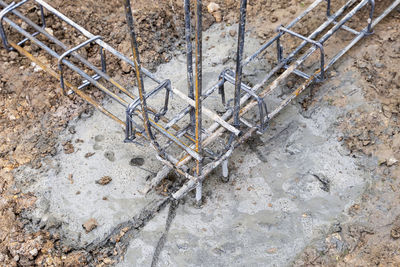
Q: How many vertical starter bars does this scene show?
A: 4